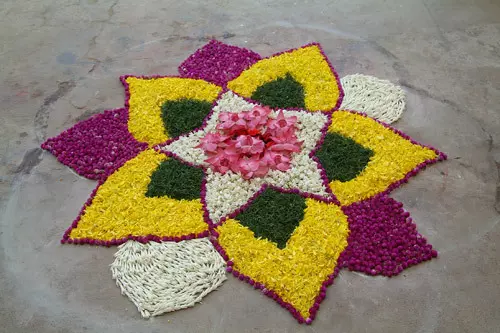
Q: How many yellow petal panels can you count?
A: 5